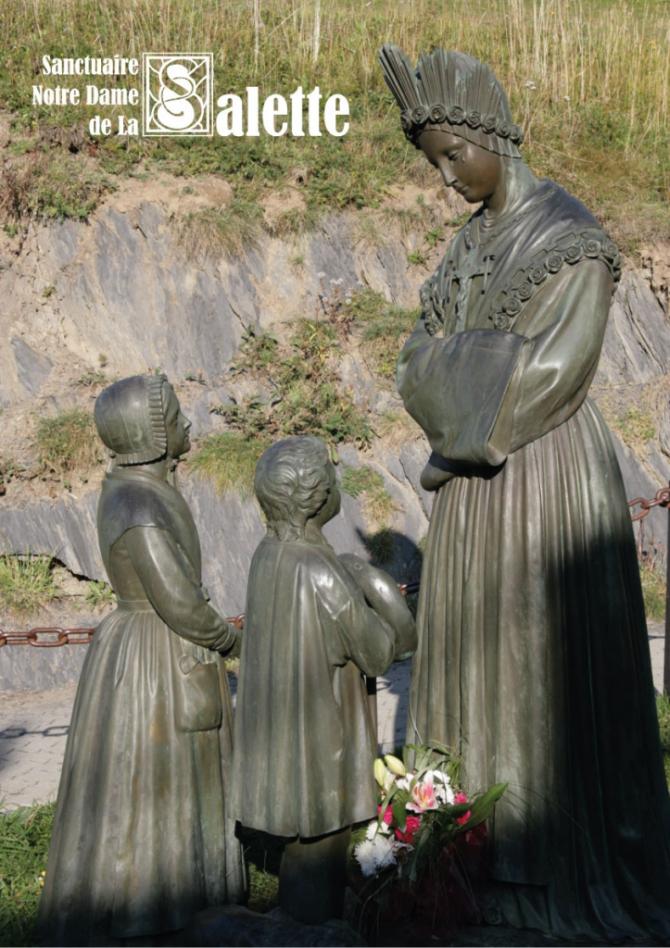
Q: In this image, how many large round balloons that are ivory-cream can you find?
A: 0